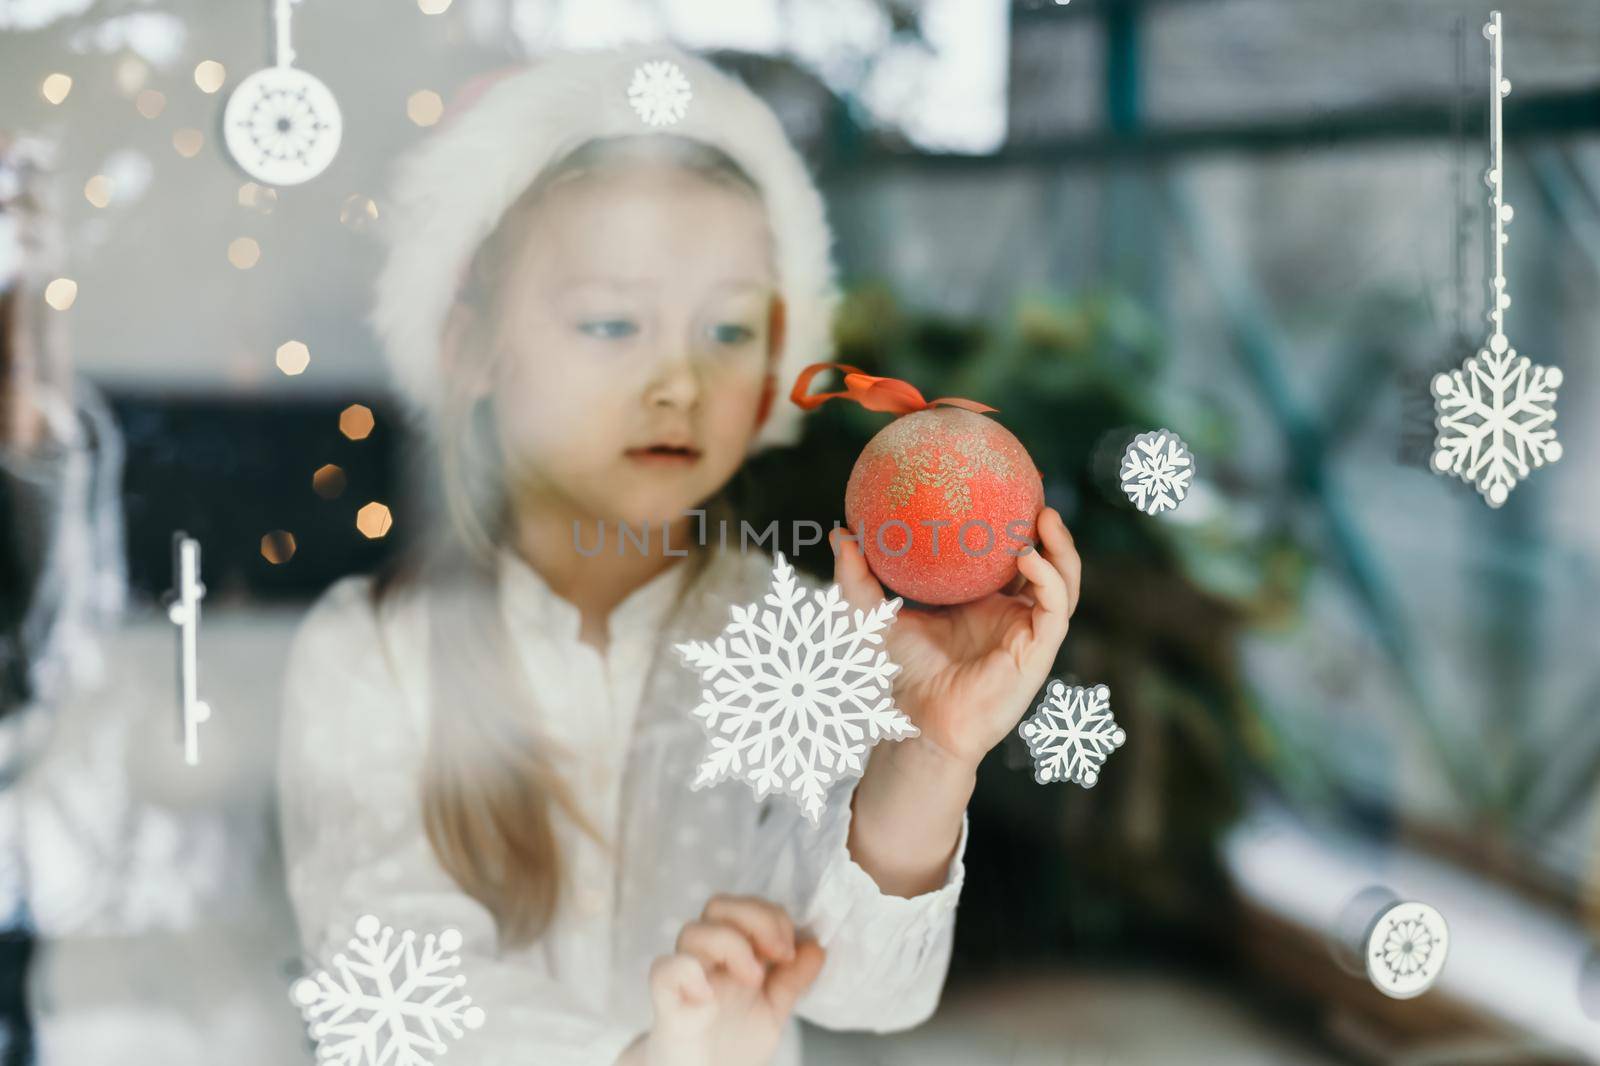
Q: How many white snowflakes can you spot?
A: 6